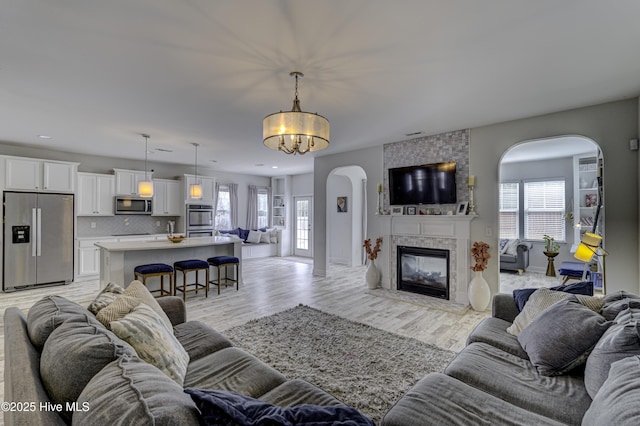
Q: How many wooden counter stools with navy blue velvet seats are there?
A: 3